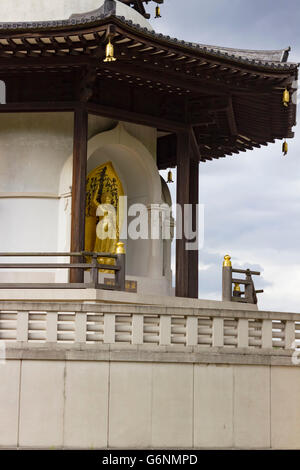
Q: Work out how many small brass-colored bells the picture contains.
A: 5